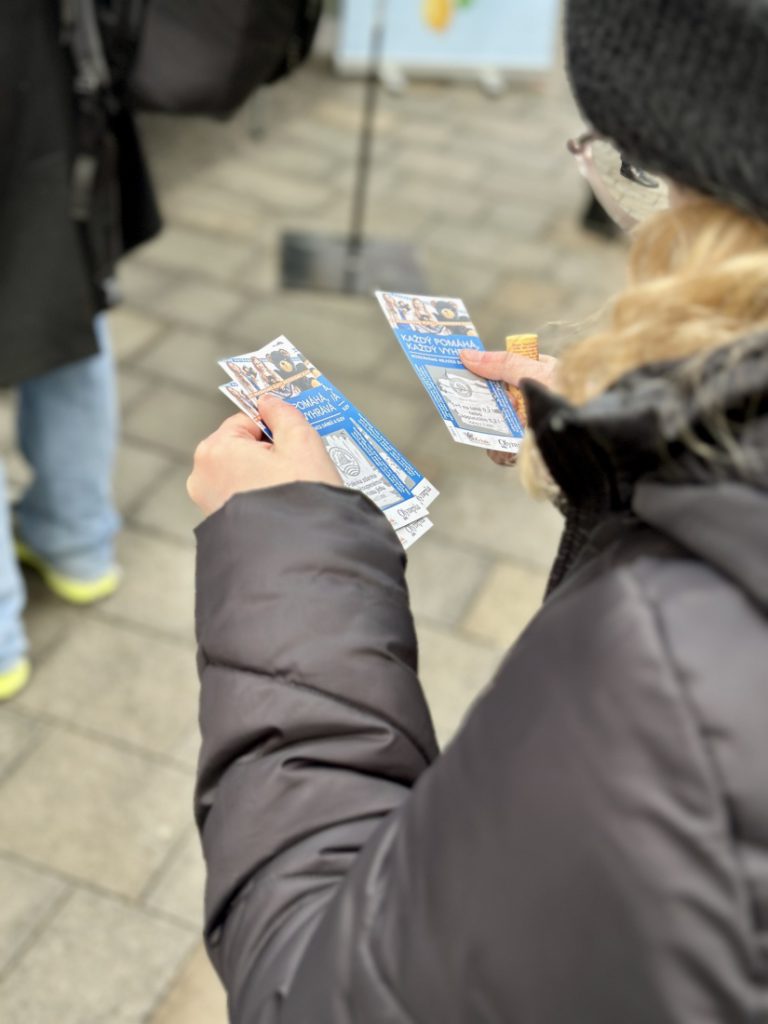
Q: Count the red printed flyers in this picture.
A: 0